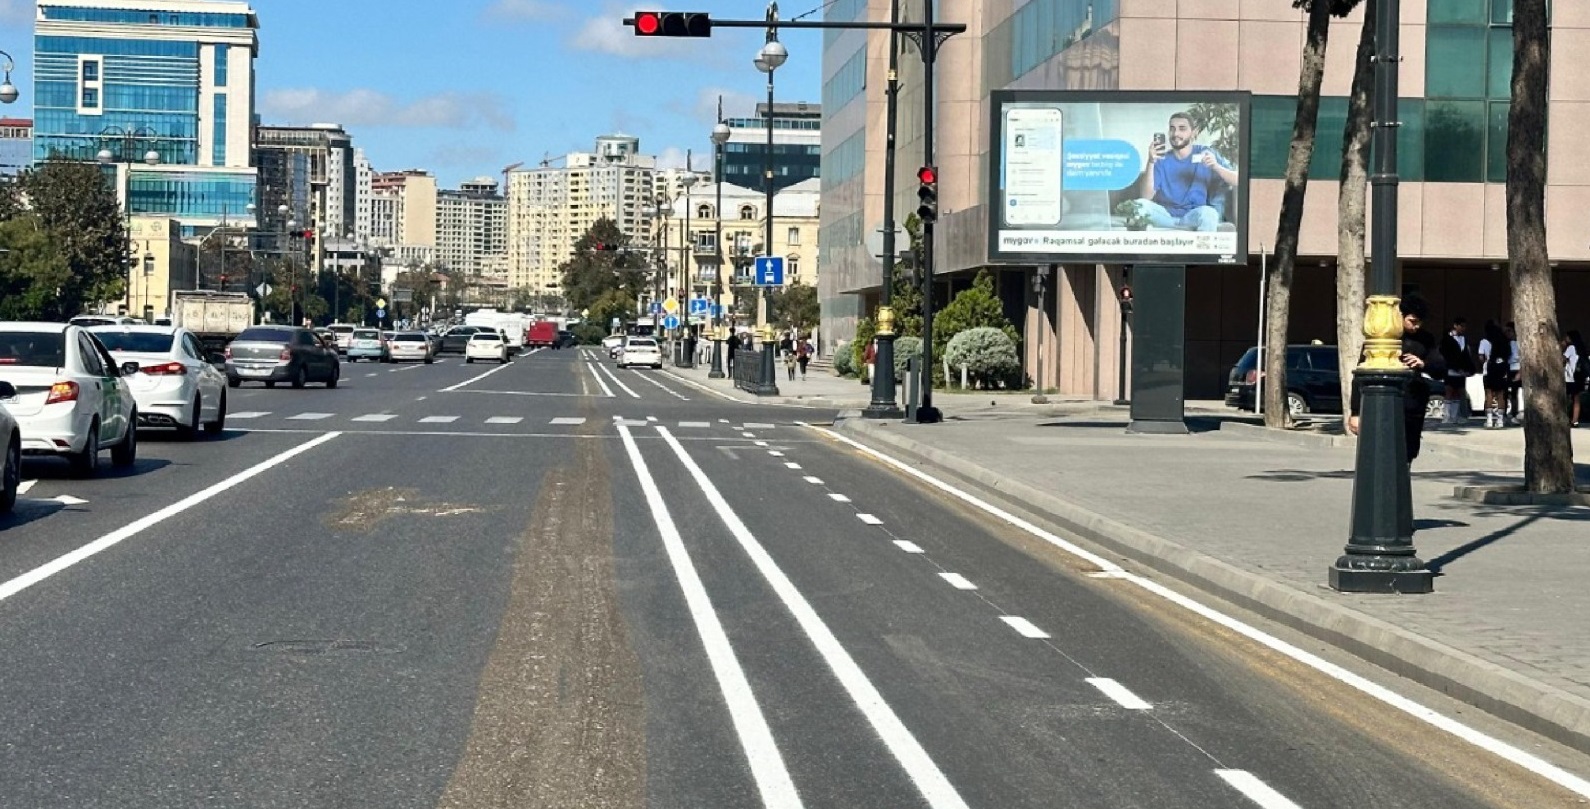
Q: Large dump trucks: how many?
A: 1